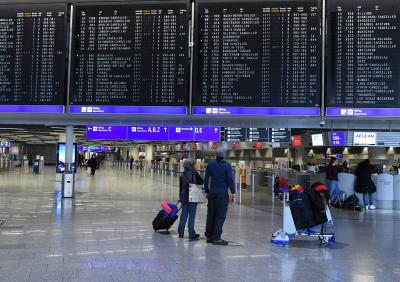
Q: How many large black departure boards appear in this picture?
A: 4